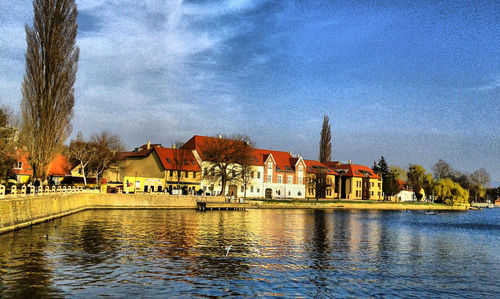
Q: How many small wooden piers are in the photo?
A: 1